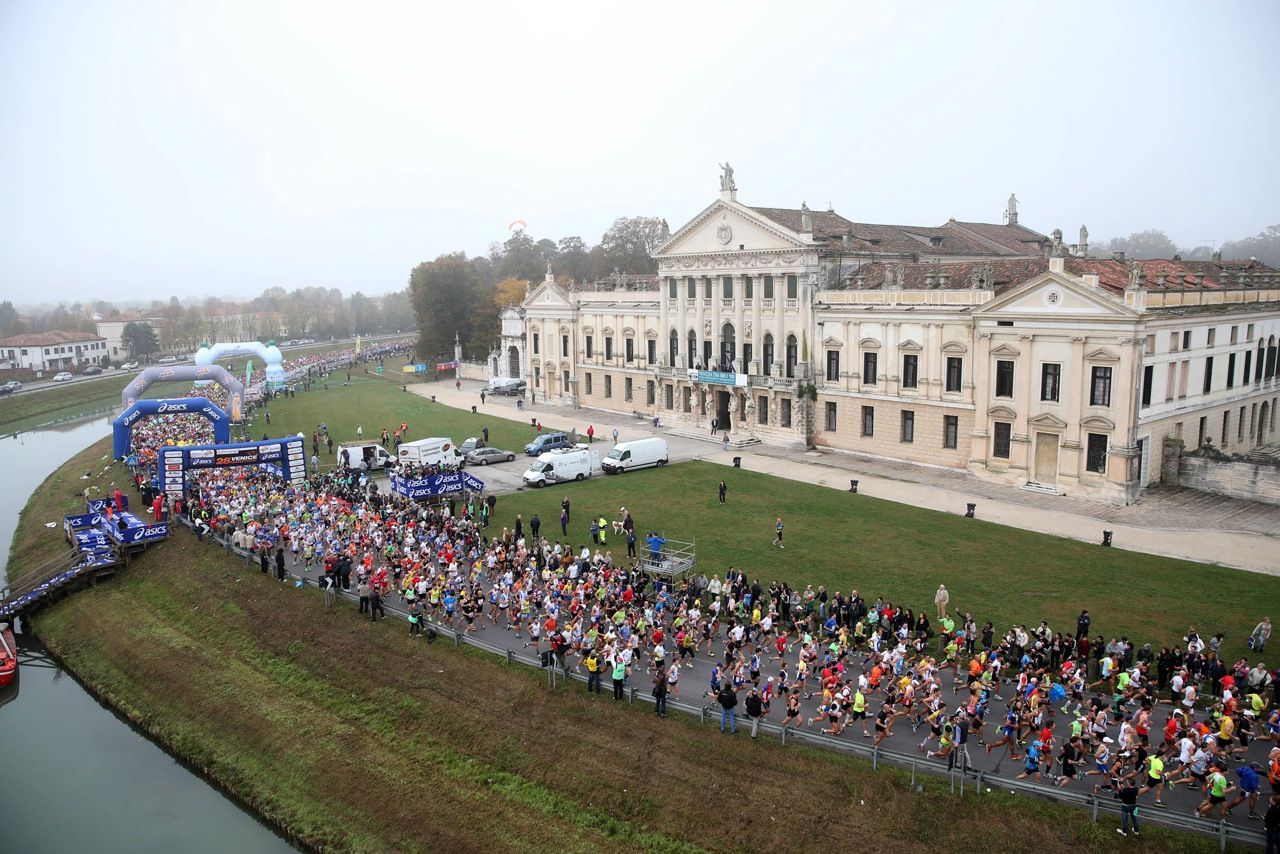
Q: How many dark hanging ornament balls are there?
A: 0